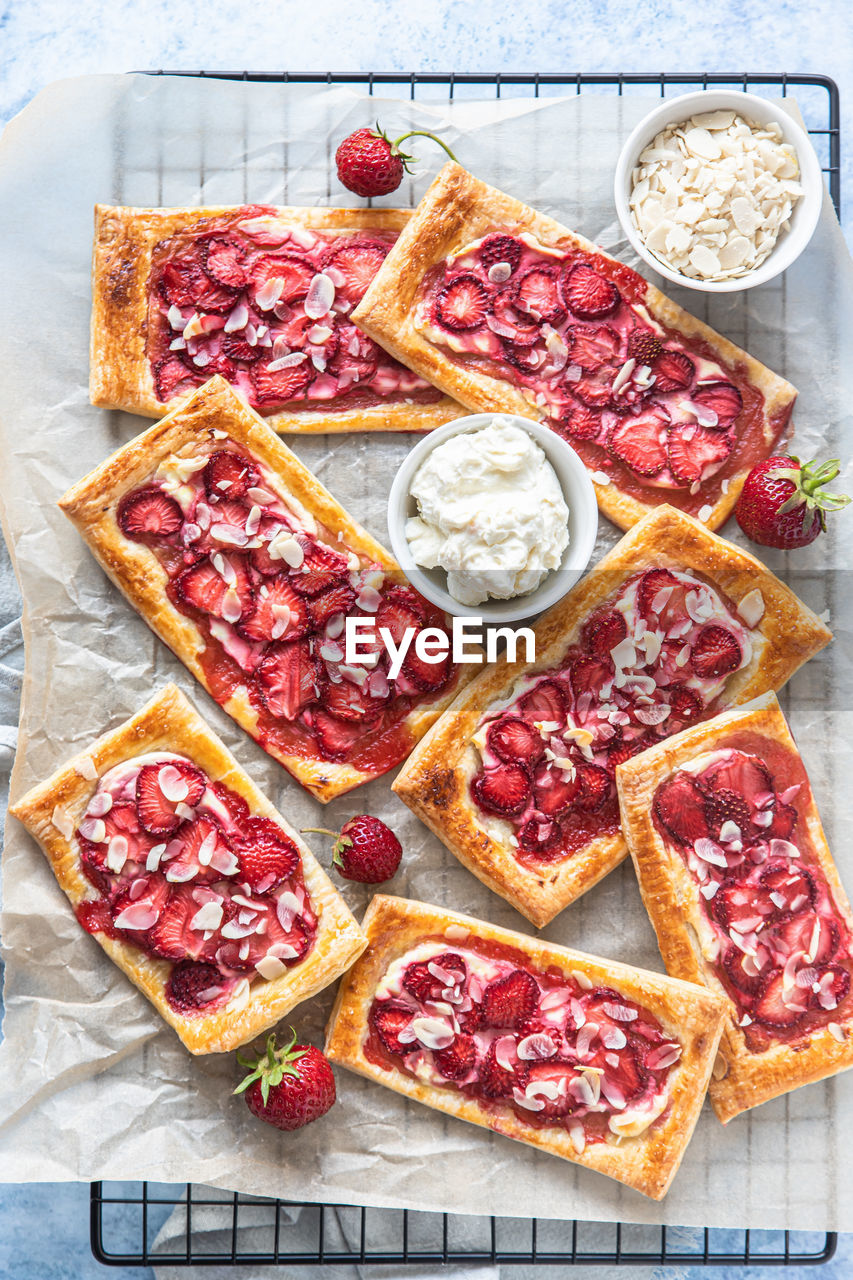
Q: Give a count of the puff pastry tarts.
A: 7